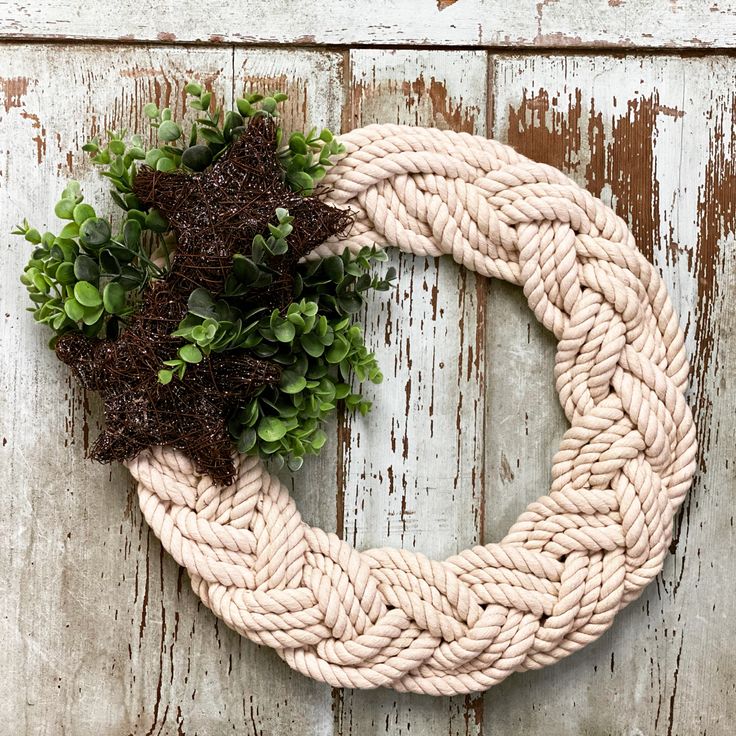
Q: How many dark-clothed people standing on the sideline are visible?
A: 0